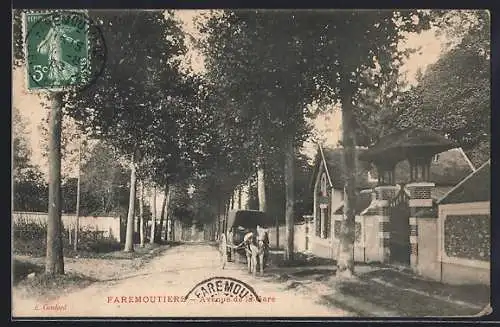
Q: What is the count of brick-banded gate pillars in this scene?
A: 2